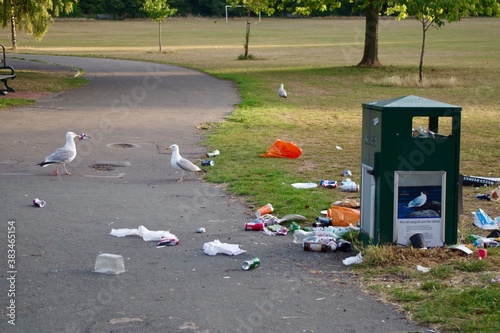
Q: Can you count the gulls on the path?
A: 2